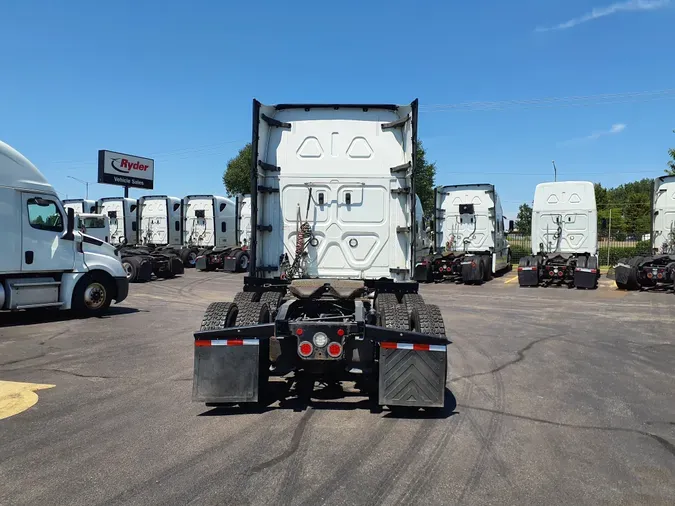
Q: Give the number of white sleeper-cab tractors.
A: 11